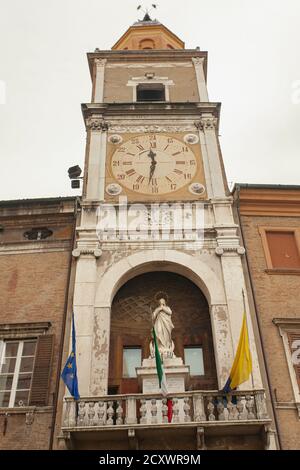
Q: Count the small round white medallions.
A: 4